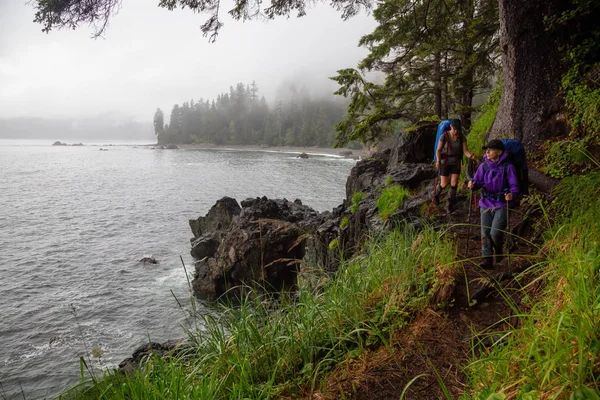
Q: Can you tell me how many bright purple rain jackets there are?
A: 1